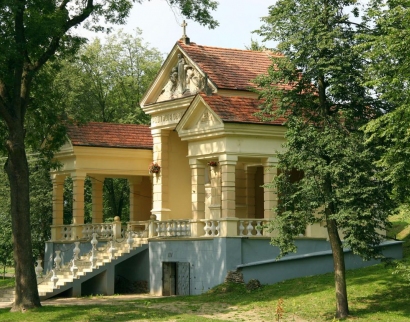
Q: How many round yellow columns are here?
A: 0